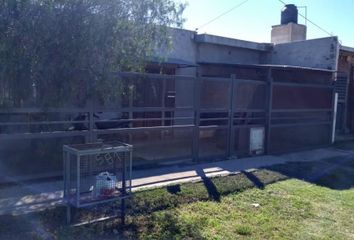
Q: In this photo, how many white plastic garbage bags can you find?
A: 1